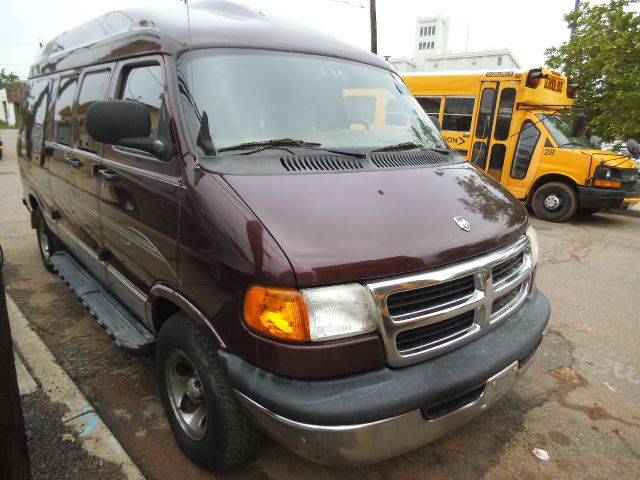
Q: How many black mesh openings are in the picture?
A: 4